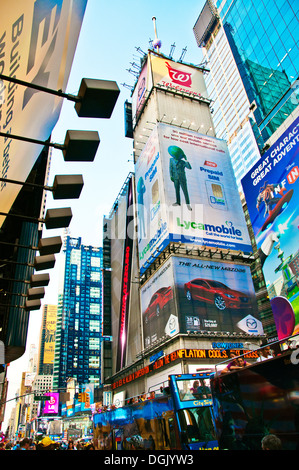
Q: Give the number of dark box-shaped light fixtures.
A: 9